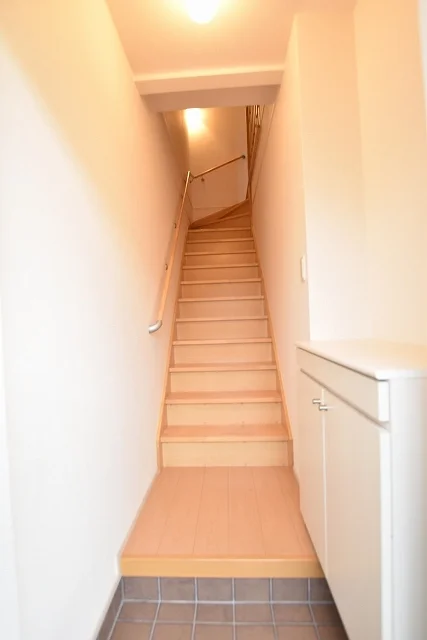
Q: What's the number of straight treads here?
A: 11